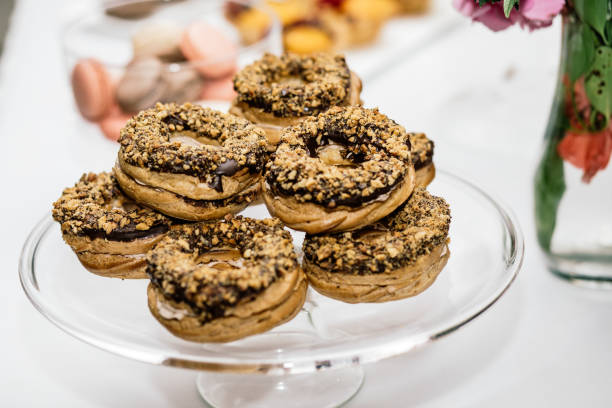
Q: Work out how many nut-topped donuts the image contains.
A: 7